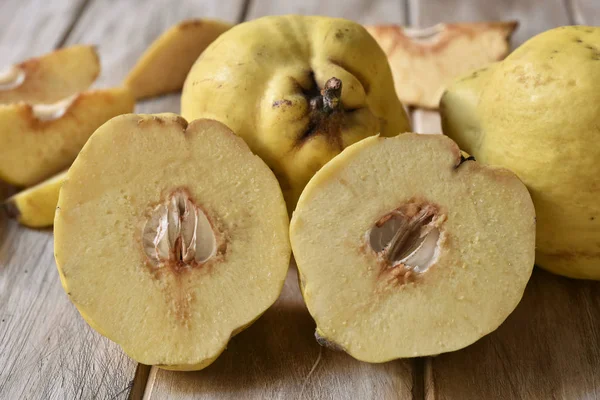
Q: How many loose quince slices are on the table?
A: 5